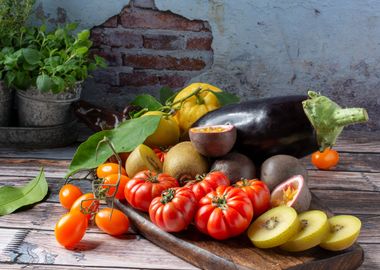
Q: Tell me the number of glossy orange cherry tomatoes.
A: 7